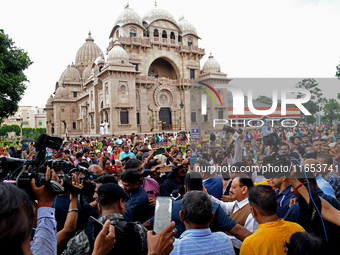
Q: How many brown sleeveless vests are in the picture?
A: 1